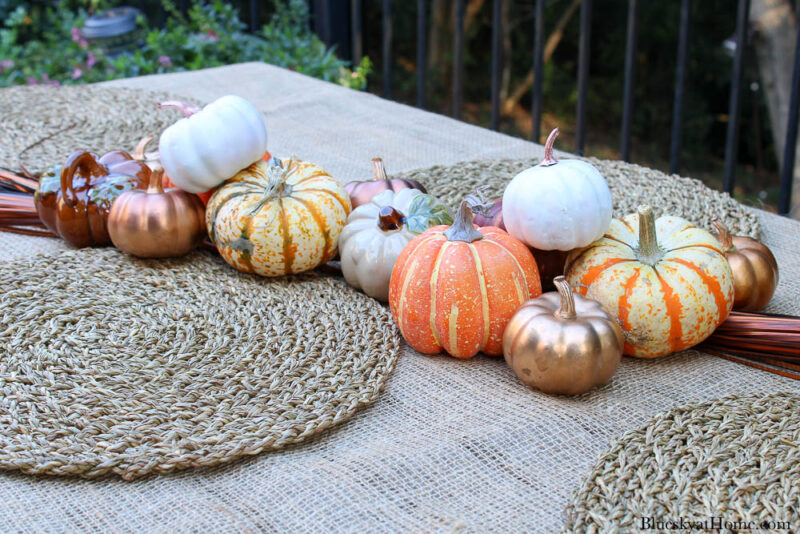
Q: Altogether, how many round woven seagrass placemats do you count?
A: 4